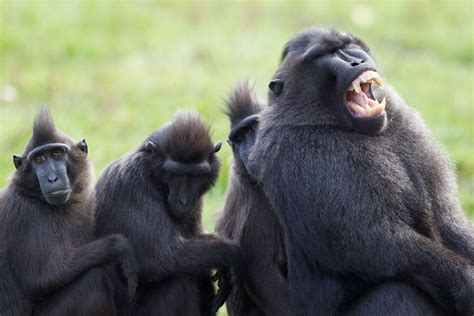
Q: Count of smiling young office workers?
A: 0